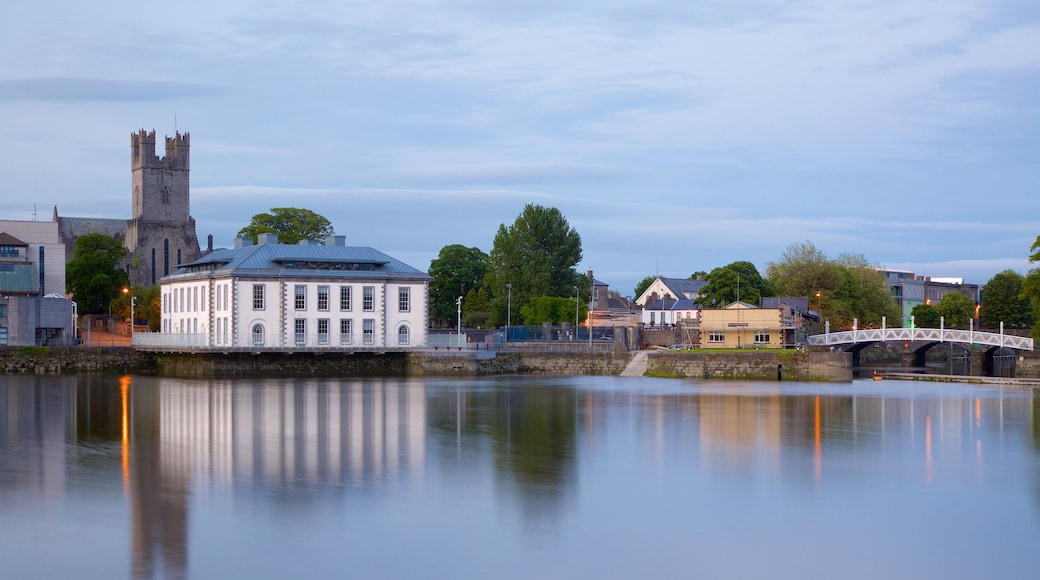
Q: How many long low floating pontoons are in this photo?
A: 1